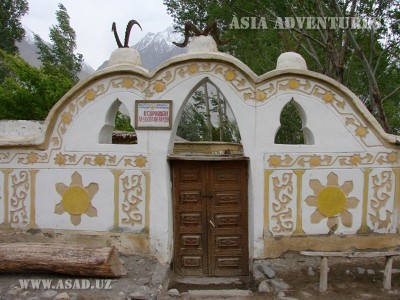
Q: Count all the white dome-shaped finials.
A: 3